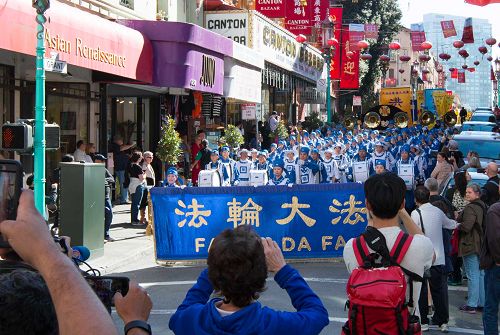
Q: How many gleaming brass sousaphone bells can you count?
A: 5